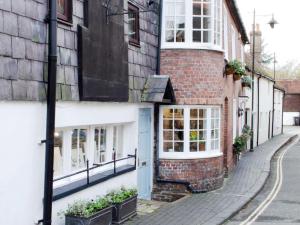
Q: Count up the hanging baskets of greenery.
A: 3